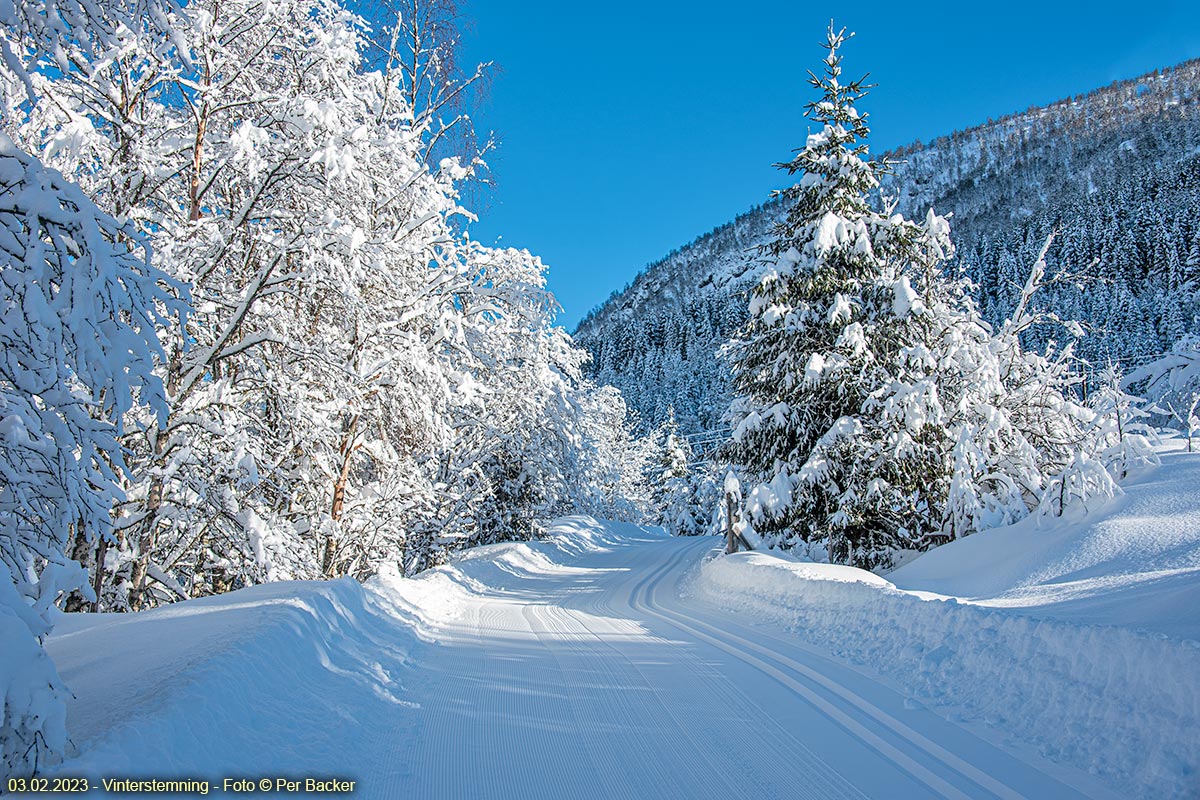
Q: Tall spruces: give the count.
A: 1